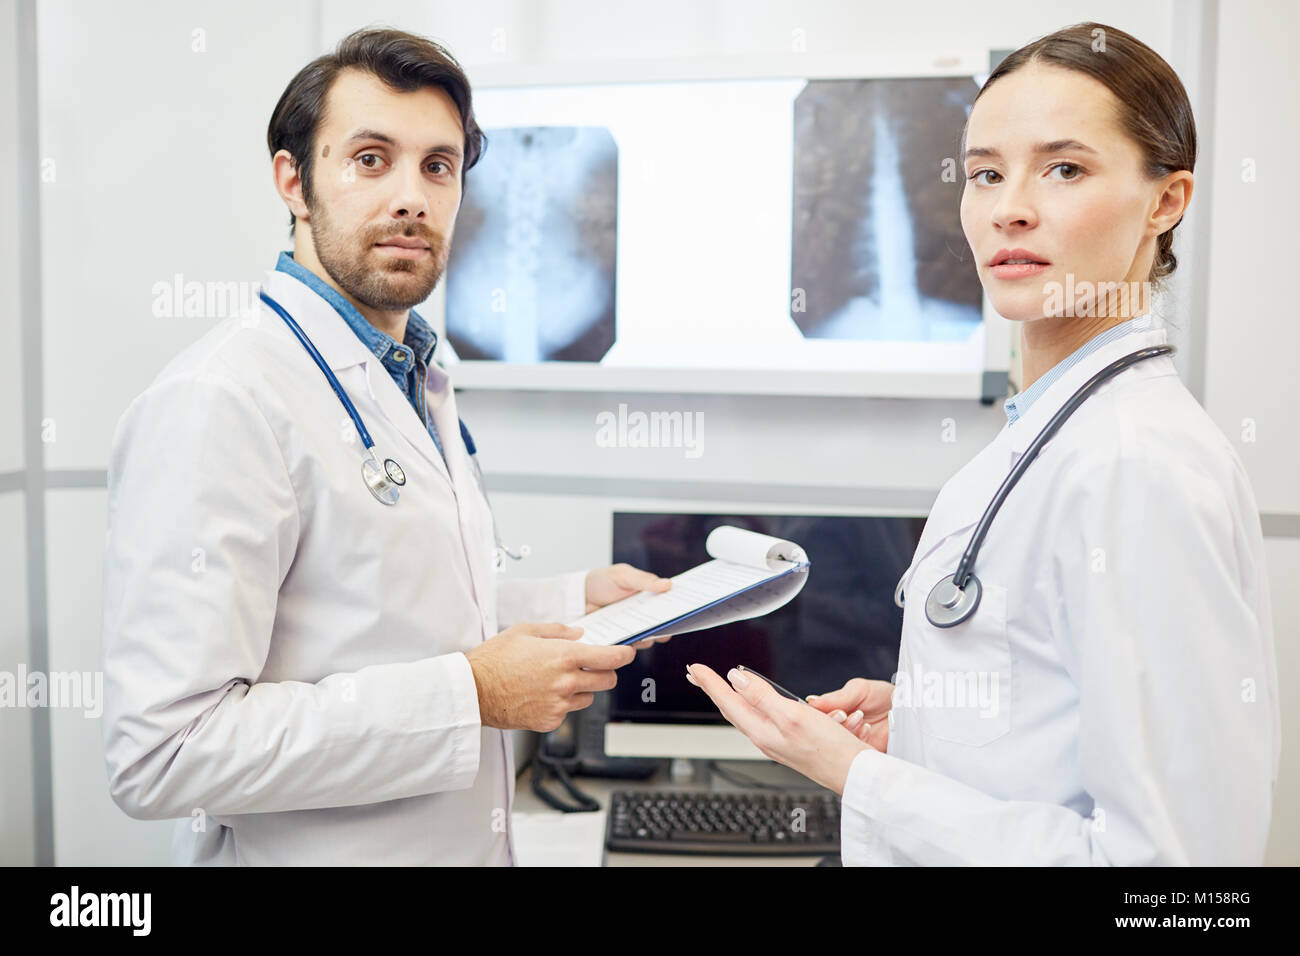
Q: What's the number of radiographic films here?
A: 2